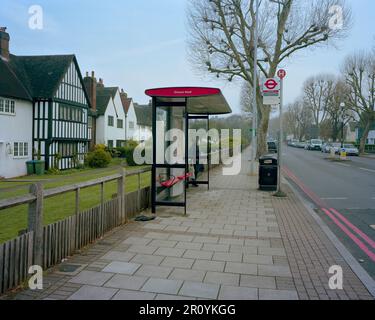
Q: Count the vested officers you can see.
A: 0